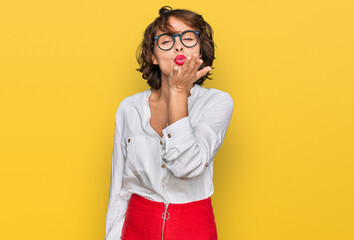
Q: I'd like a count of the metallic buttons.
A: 5